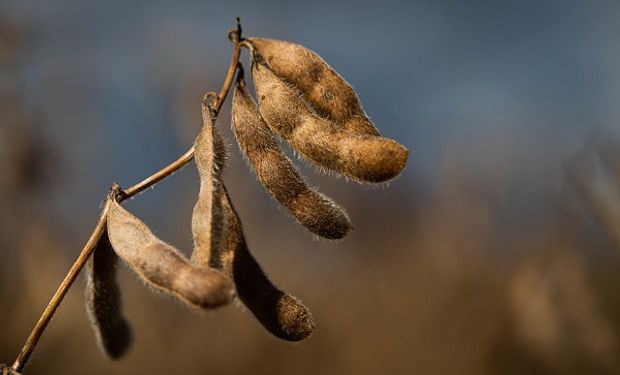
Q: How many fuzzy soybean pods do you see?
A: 7